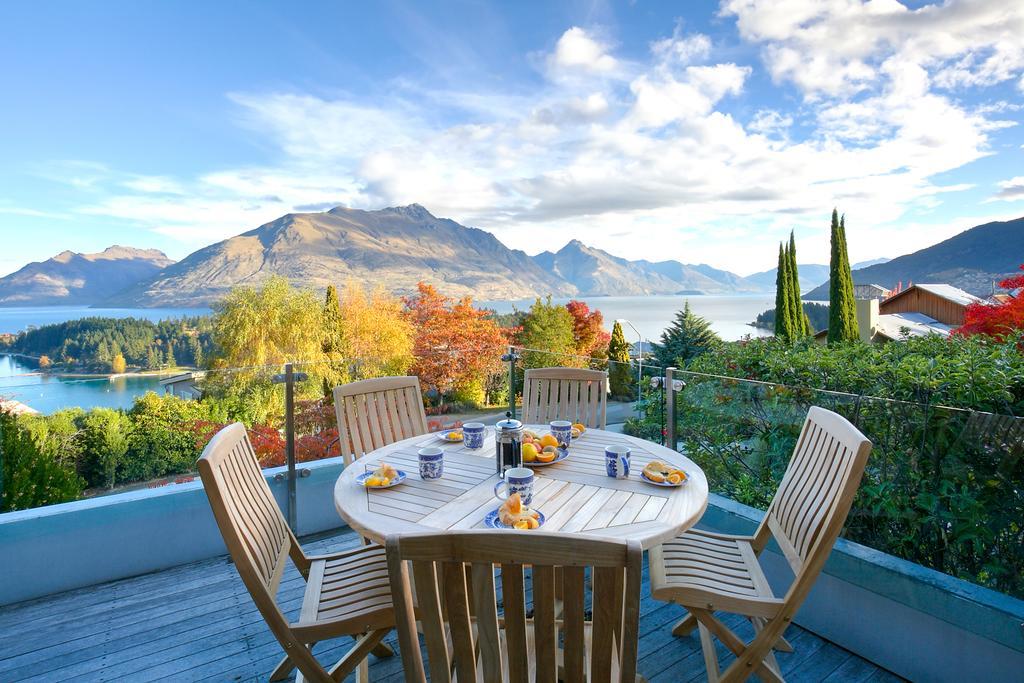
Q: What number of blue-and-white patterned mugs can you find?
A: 5